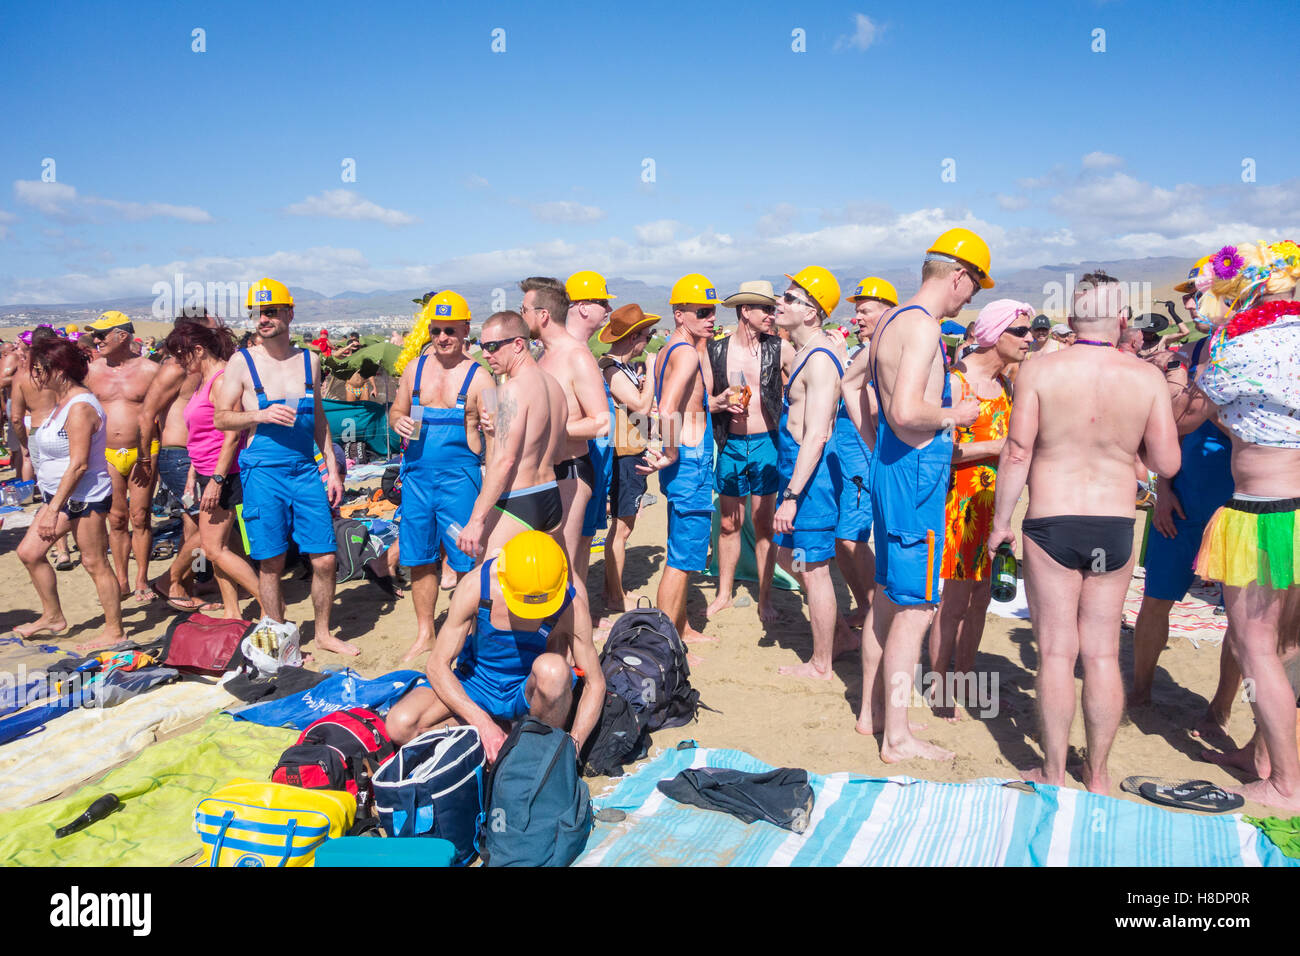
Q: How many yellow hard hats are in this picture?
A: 9